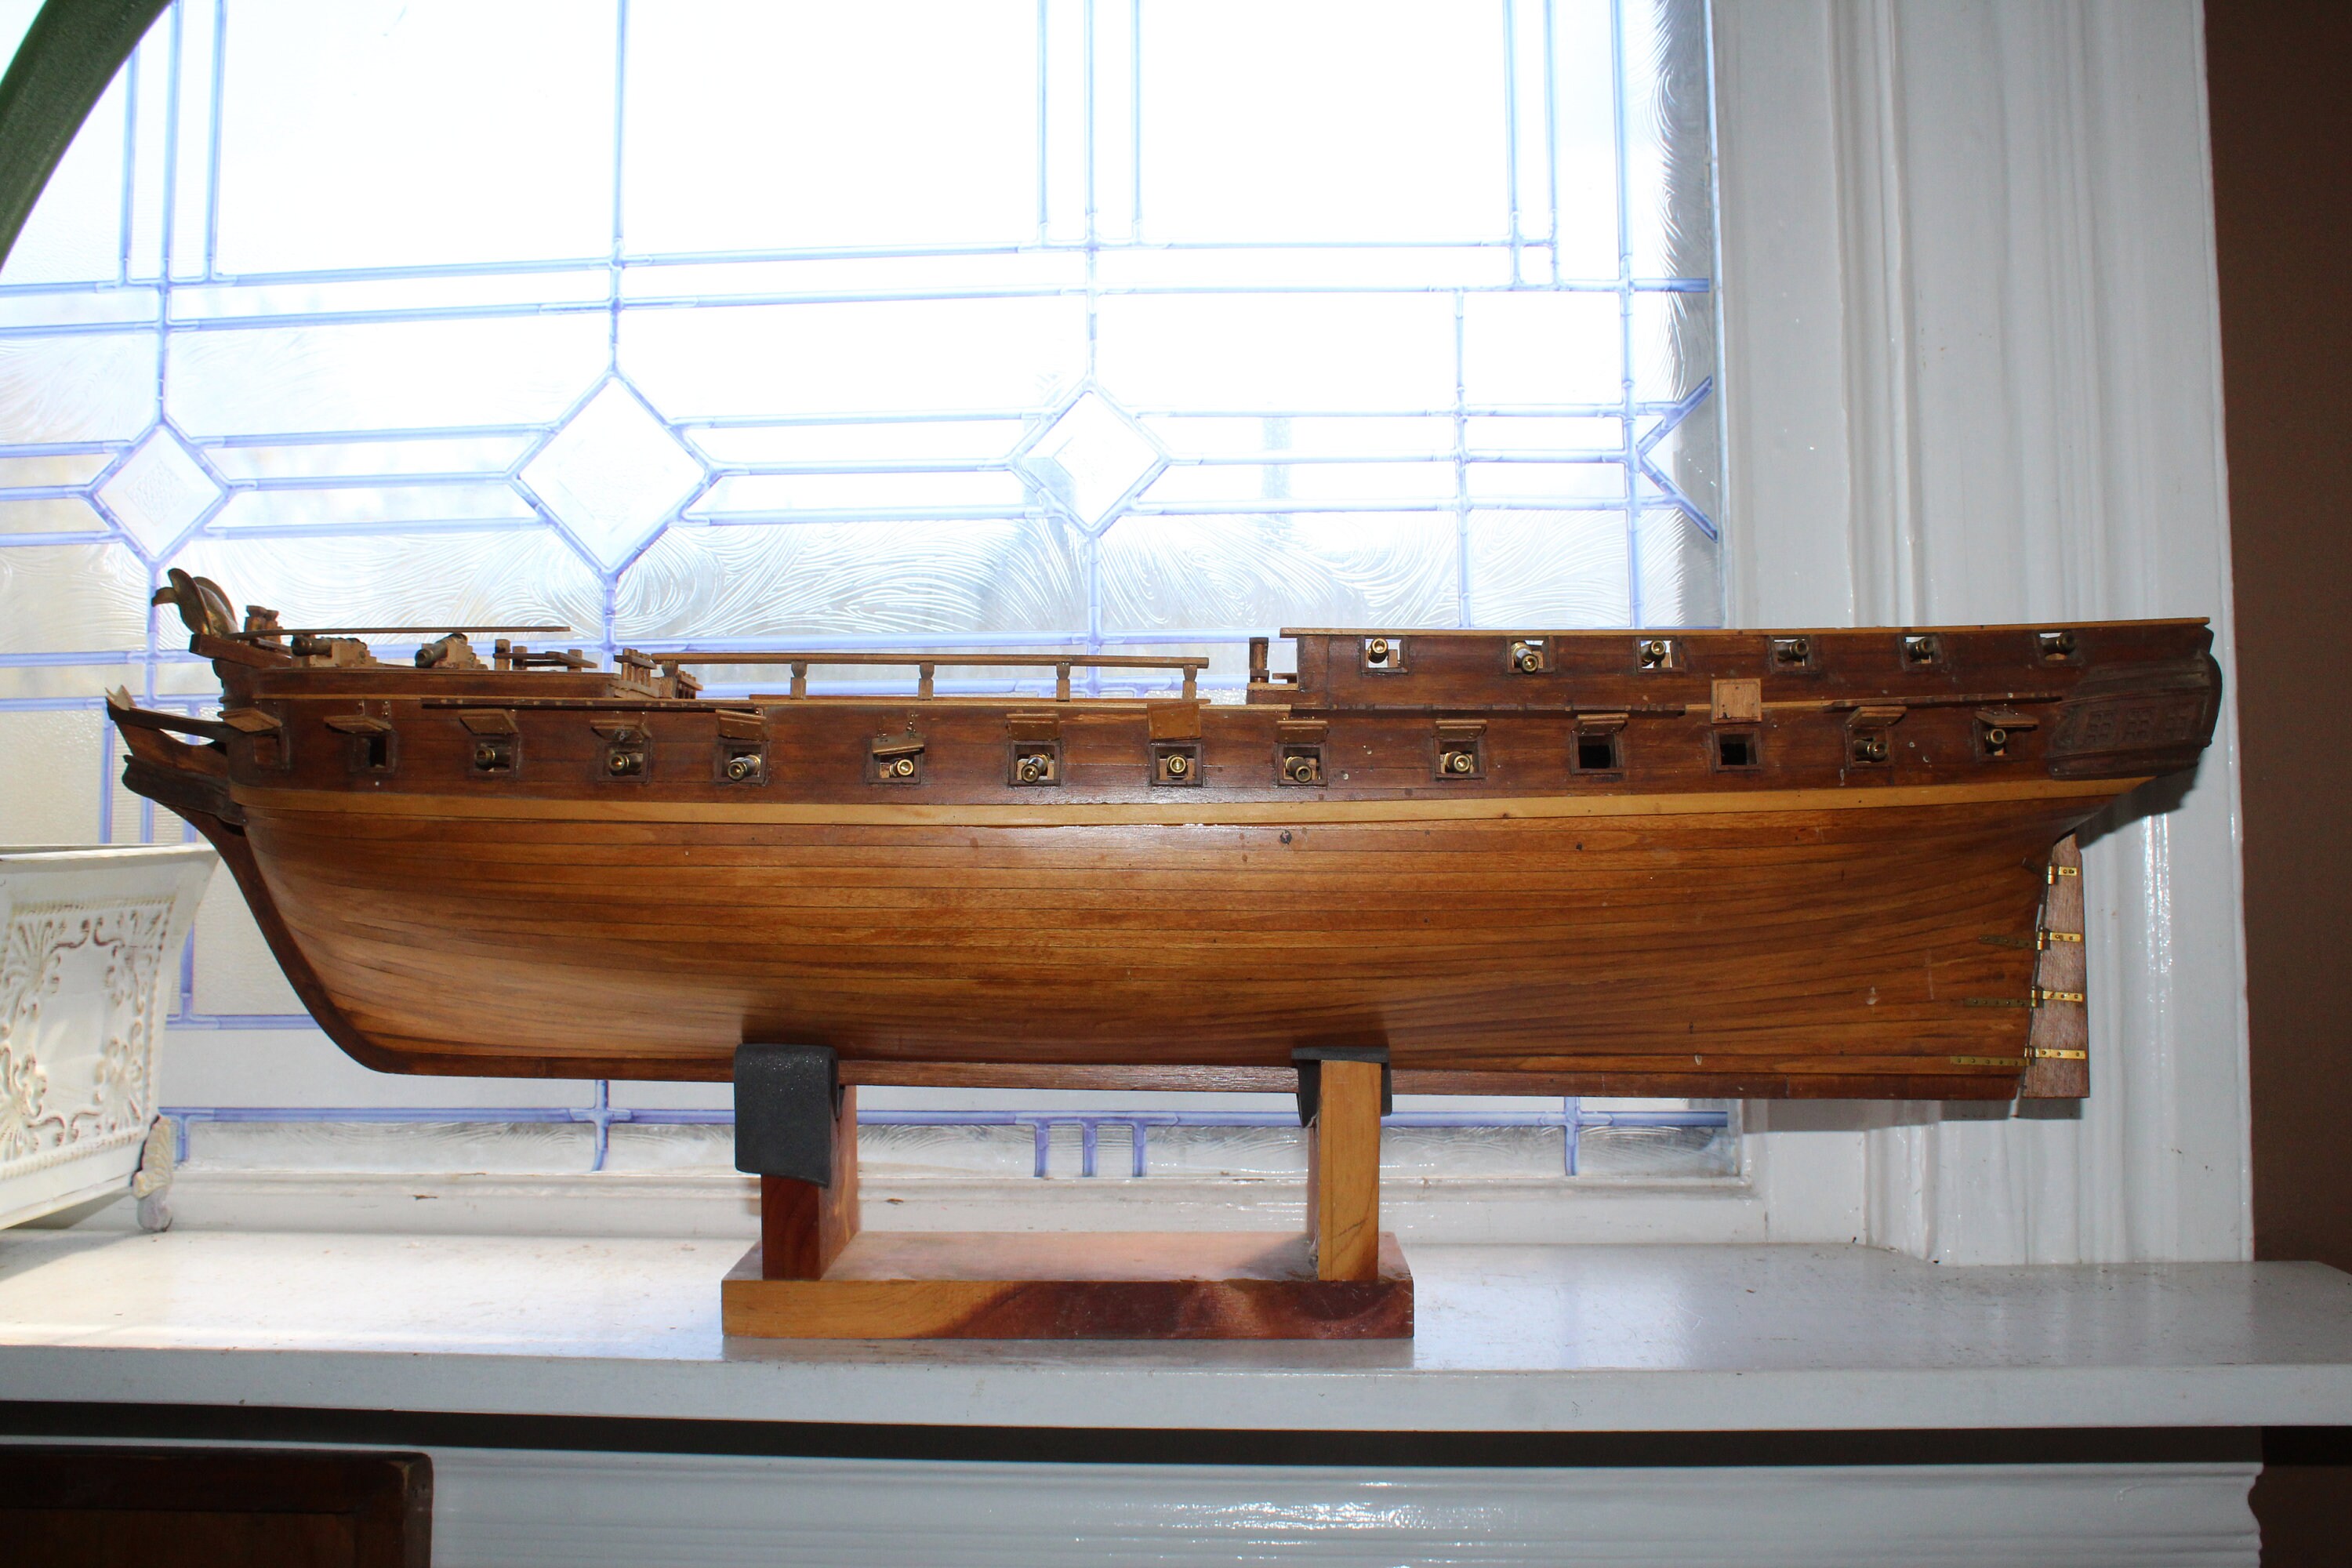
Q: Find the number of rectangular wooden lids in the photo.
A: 14